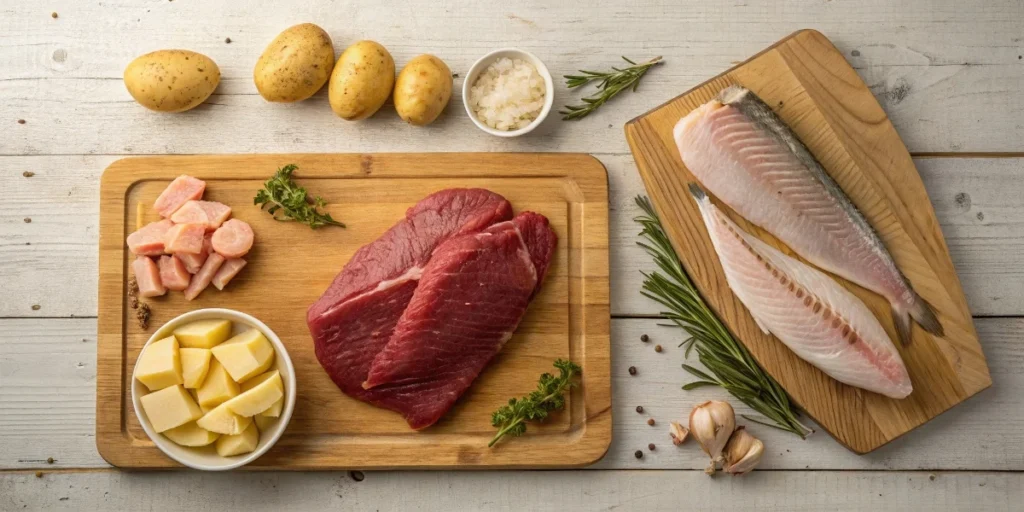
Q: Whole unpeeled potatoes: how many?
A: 4